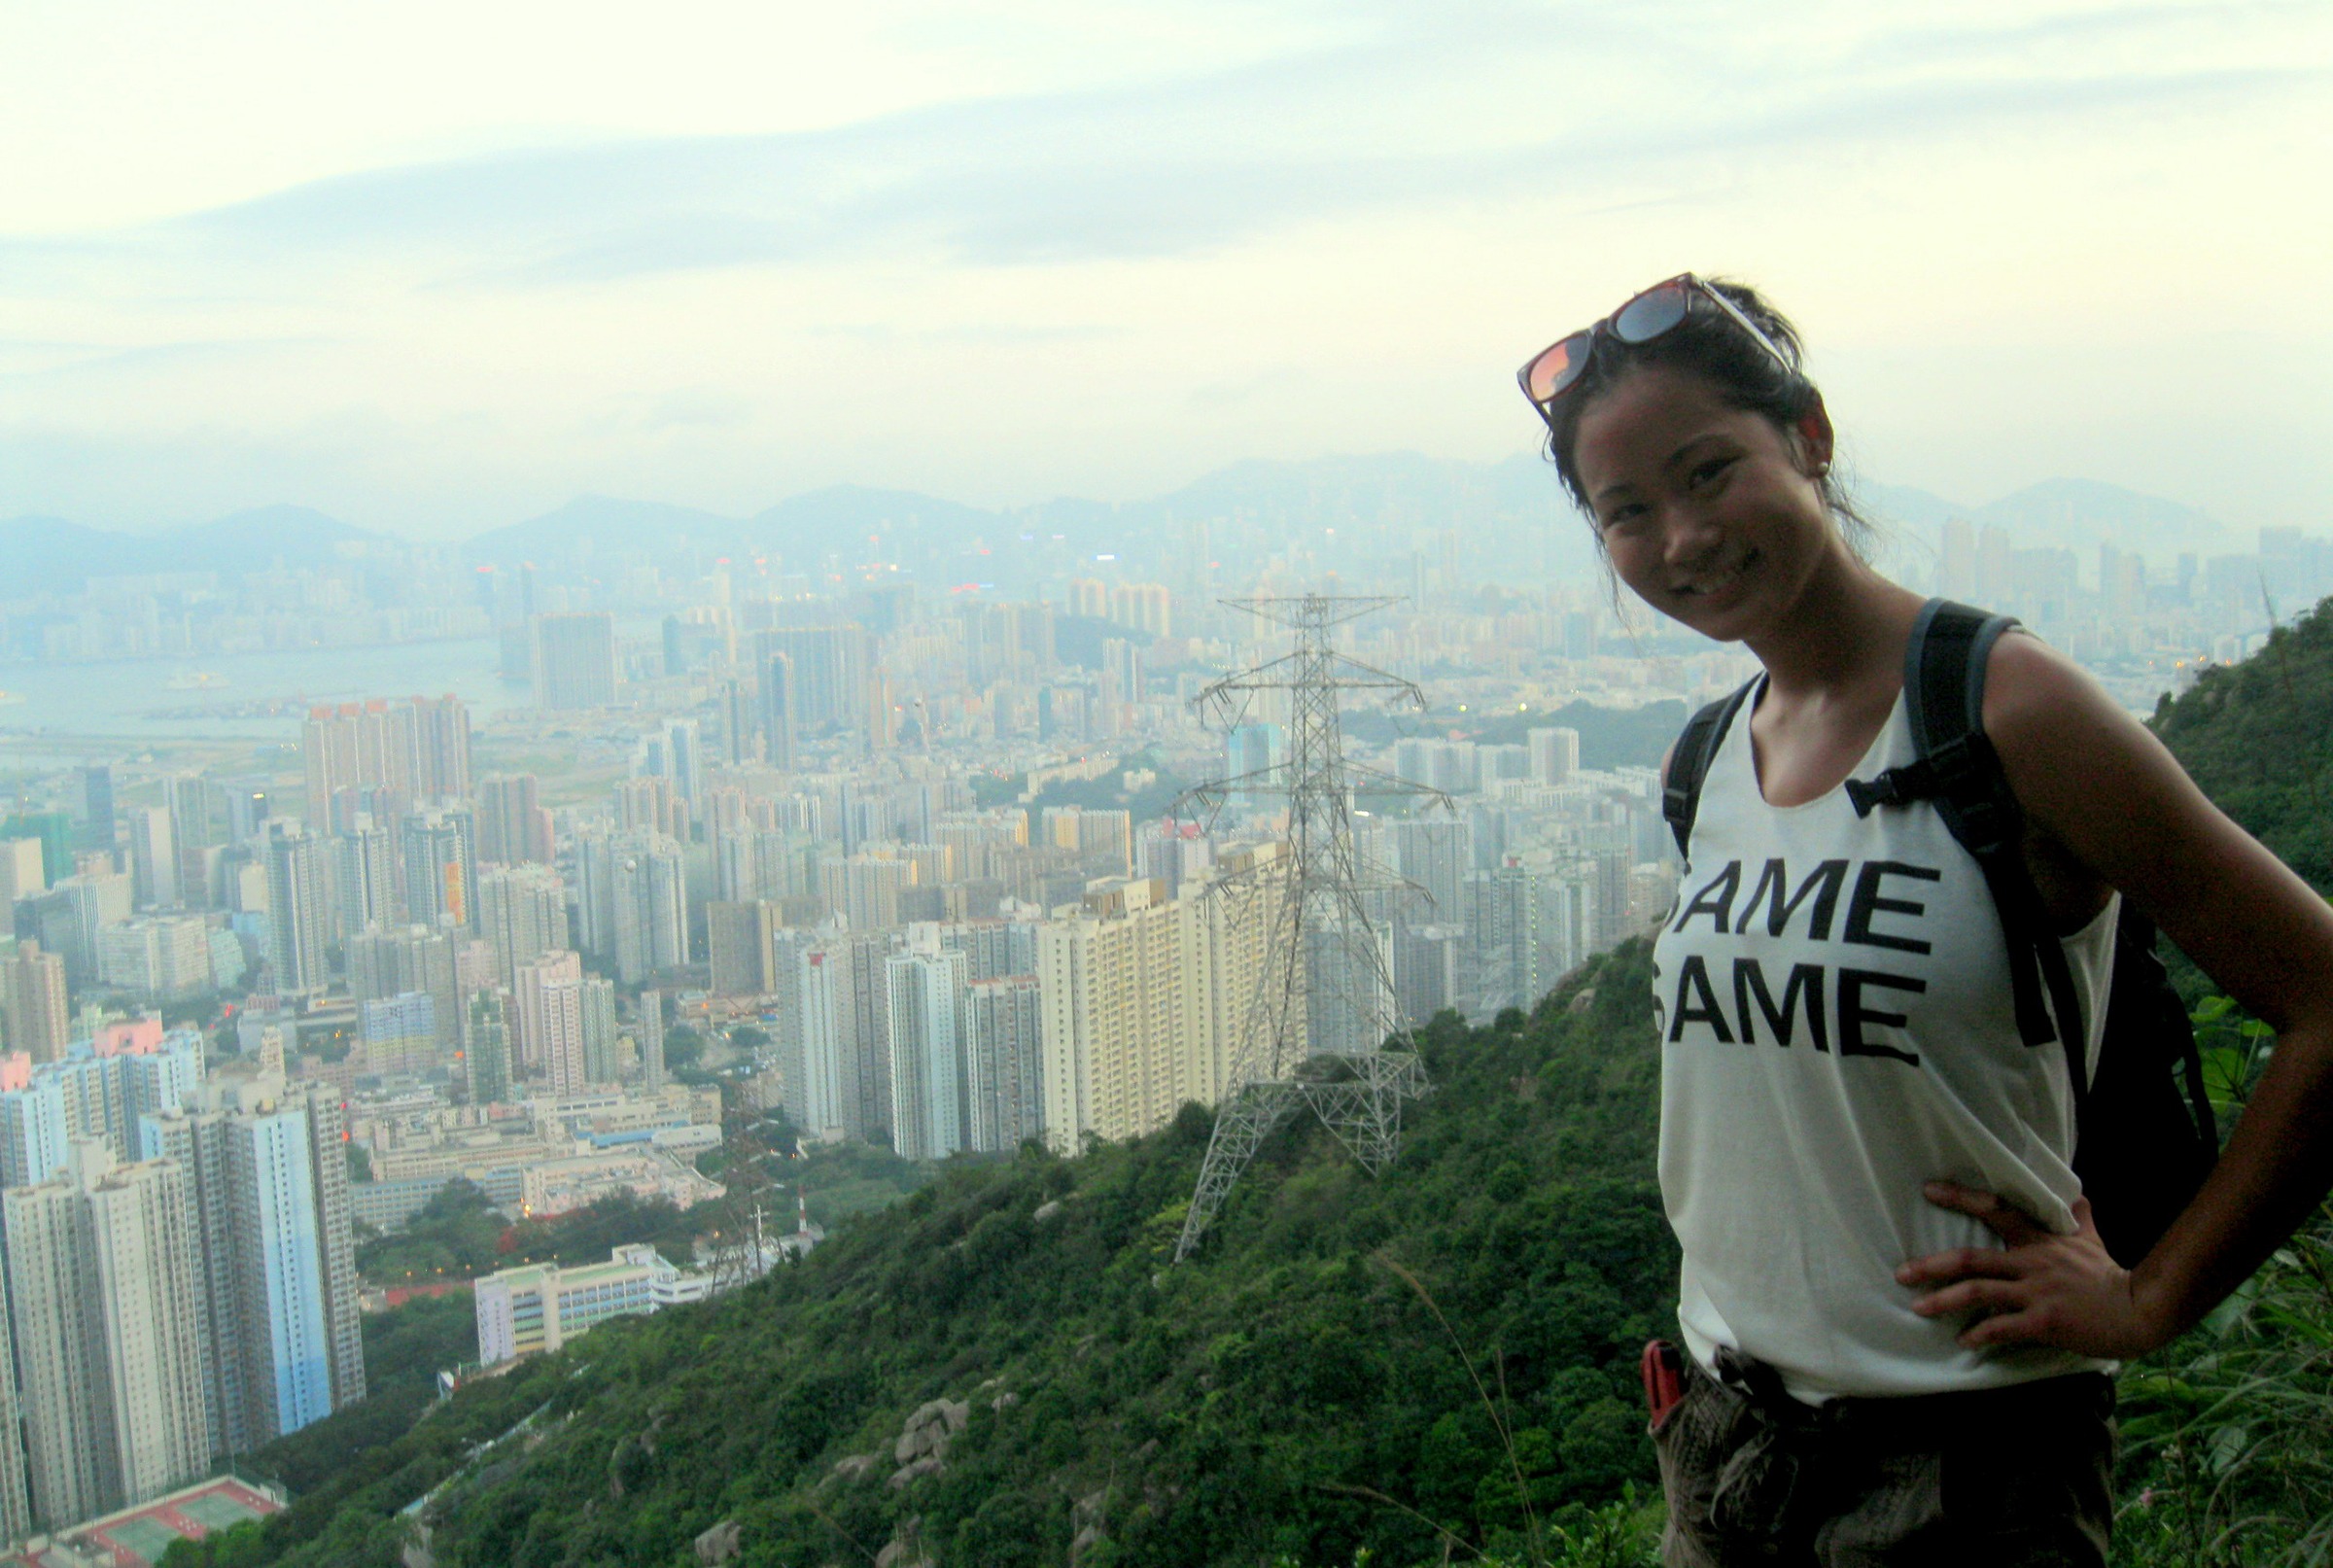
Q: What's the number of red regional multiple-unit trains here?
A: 0